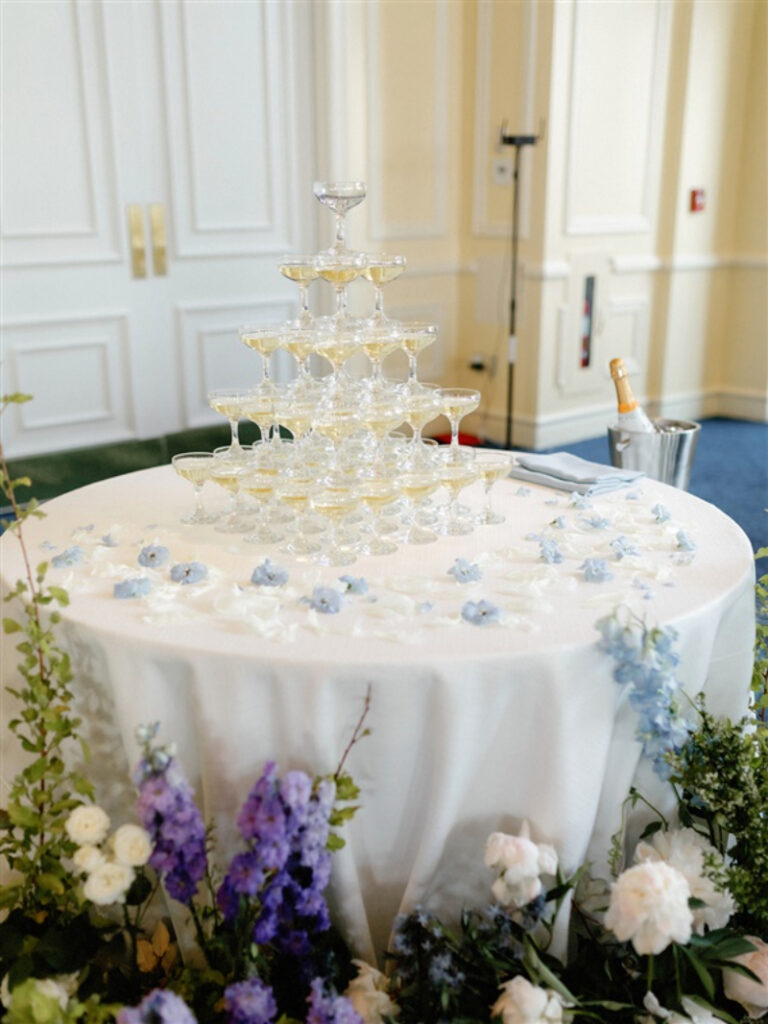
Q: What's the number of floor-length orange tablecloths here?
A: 0